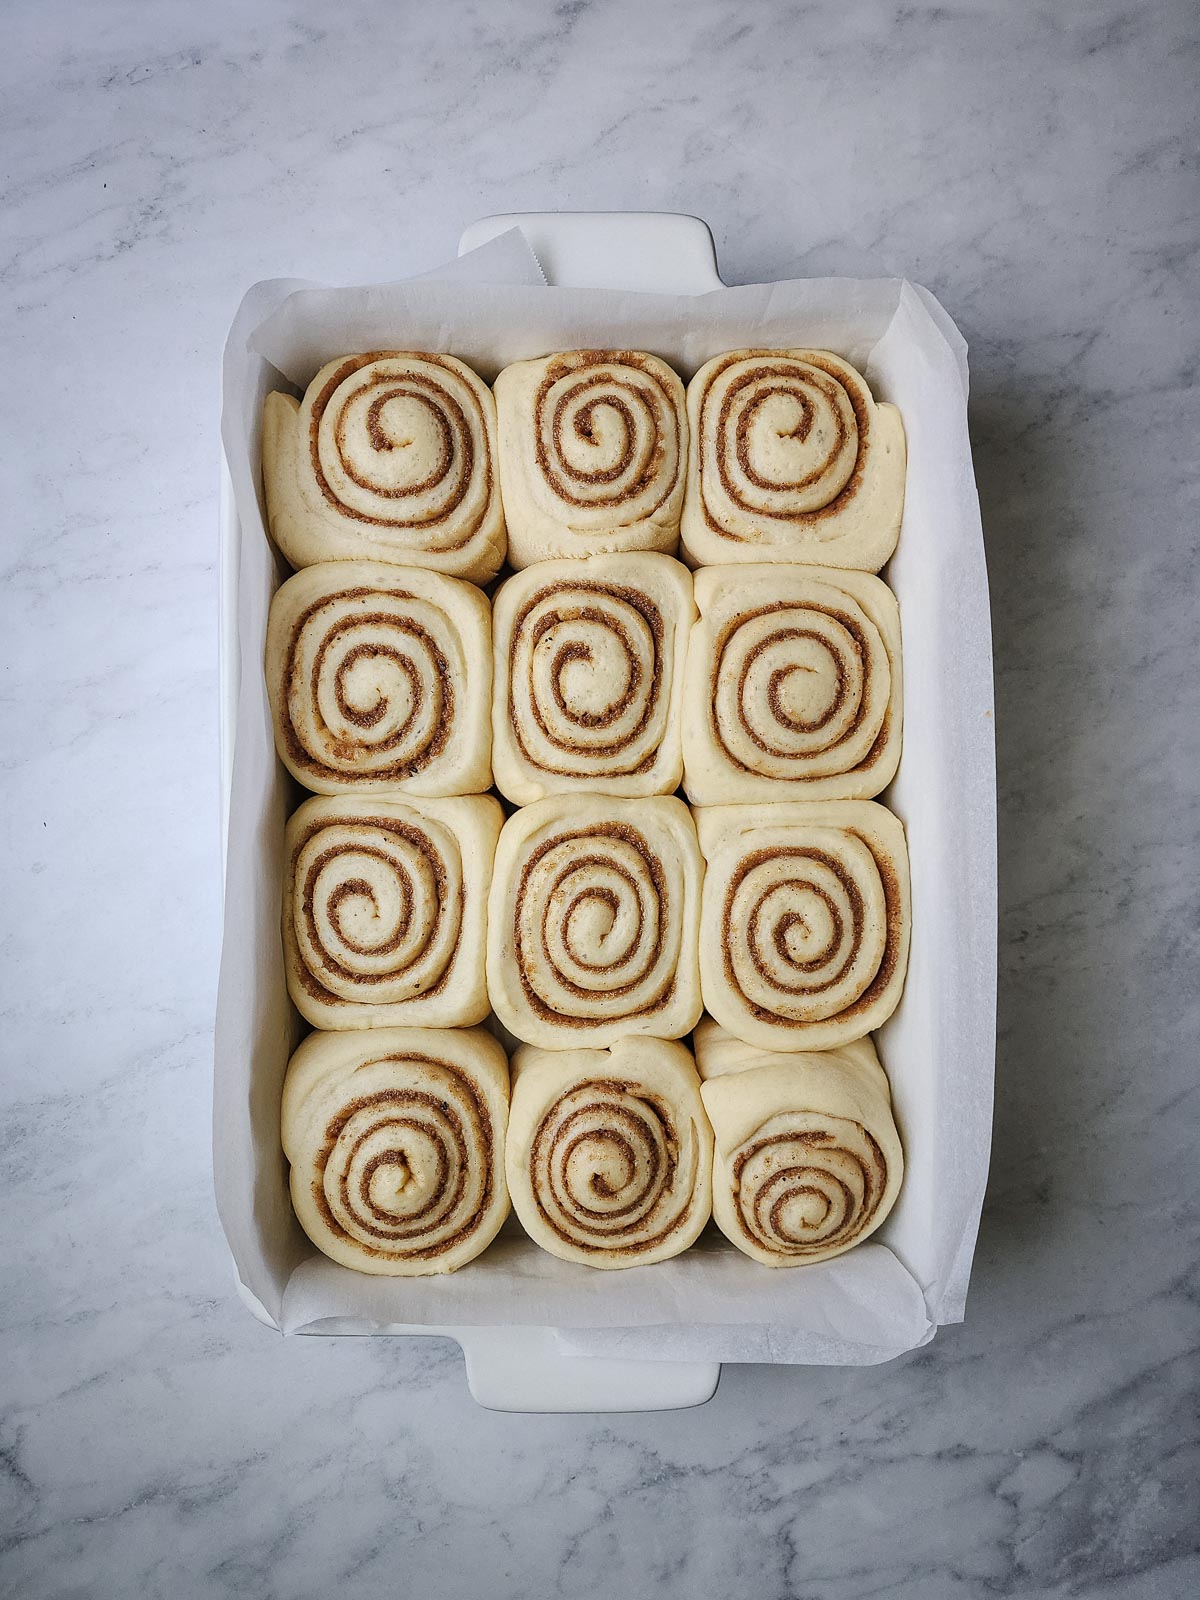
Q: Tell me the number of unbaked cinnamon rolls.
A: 12